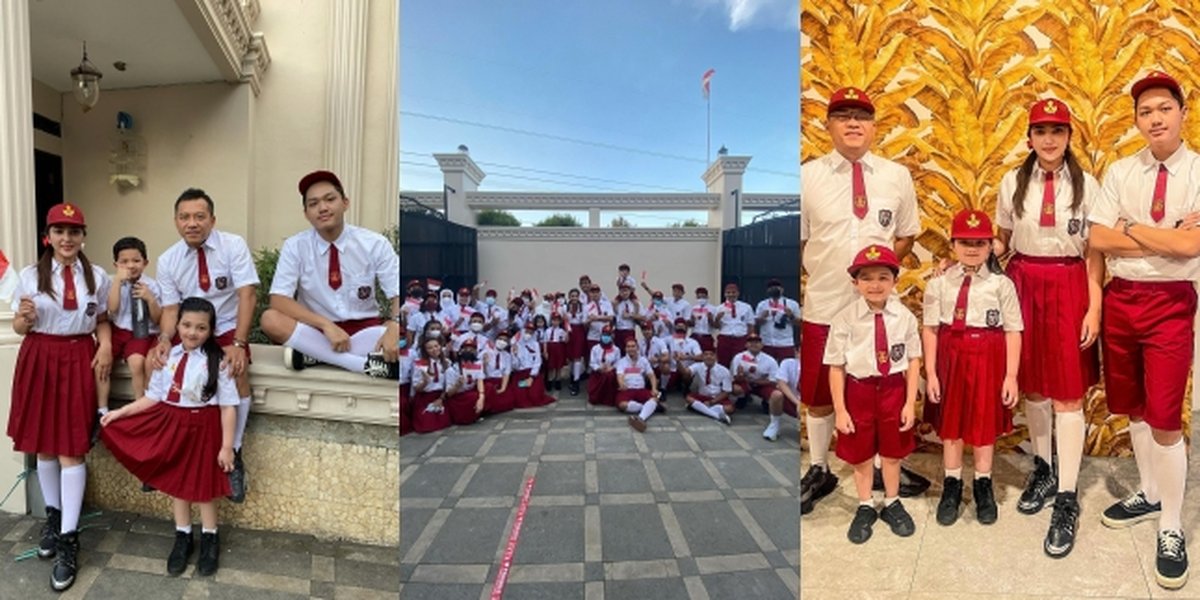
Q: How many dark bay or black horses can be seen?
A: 0